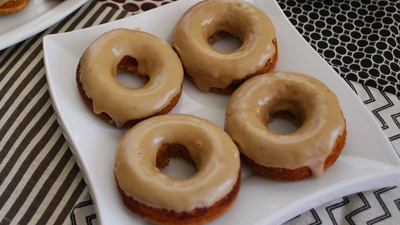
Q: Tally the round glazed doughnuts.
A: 4